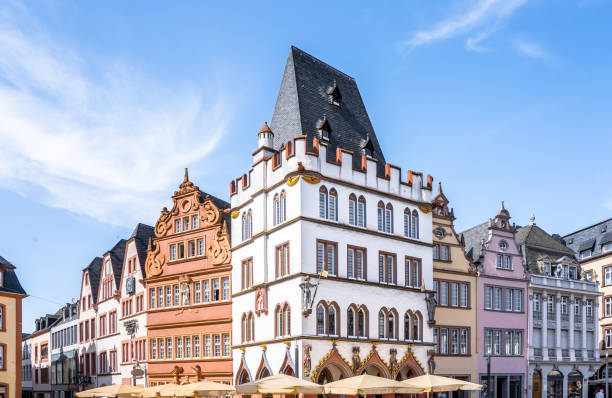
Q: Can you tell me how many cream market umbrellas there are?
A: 6